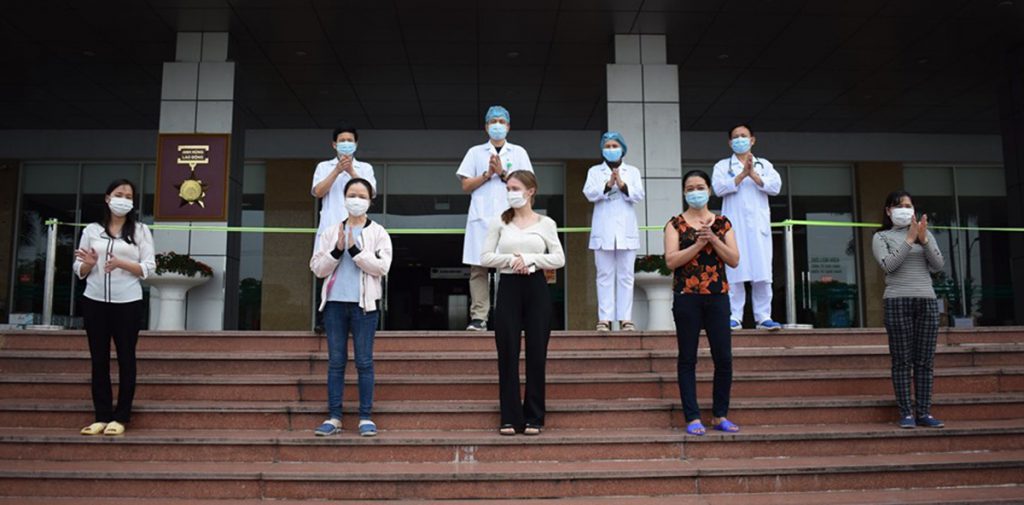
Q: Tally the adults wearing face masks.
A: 9